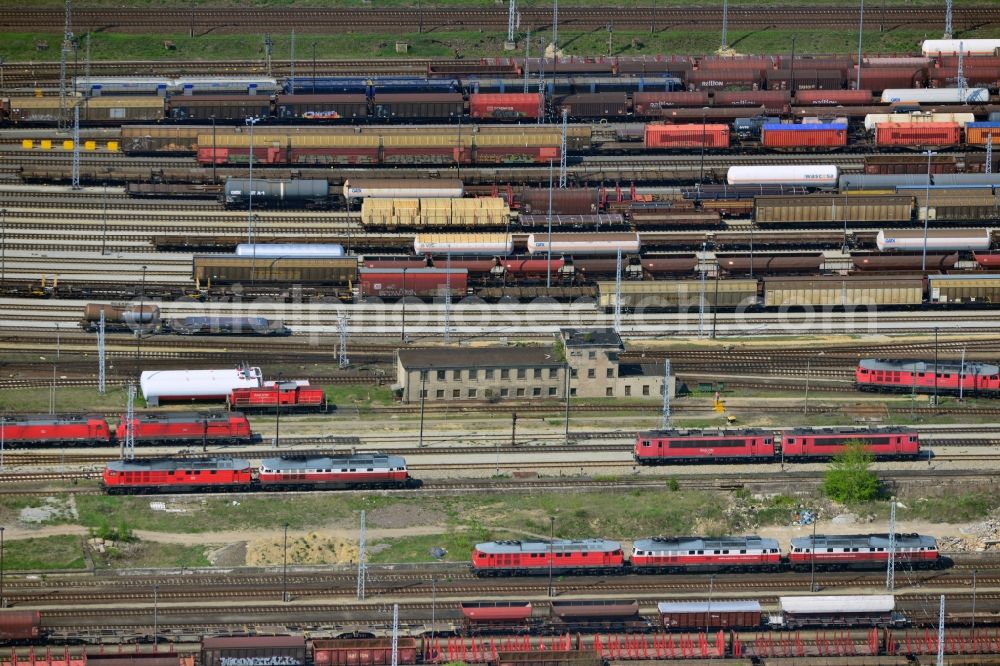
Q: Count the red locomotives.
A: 8